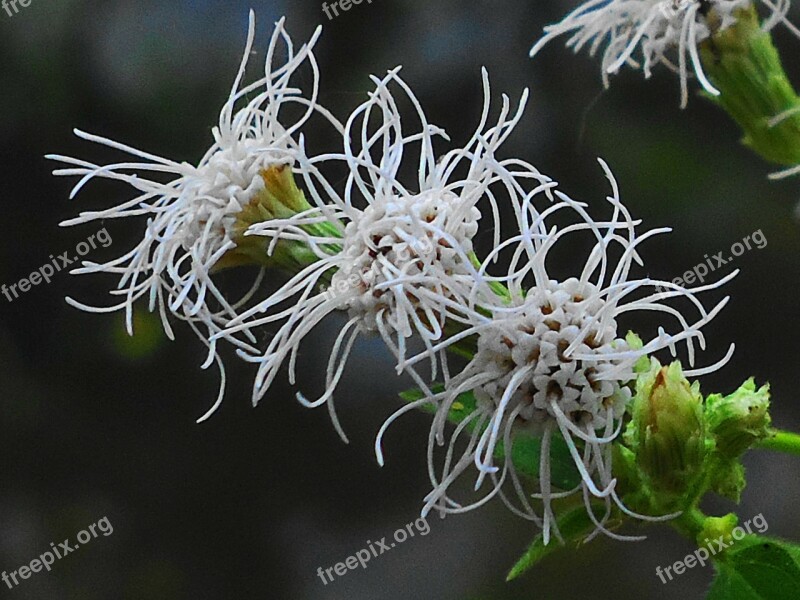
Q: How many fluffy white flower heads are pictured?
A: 4